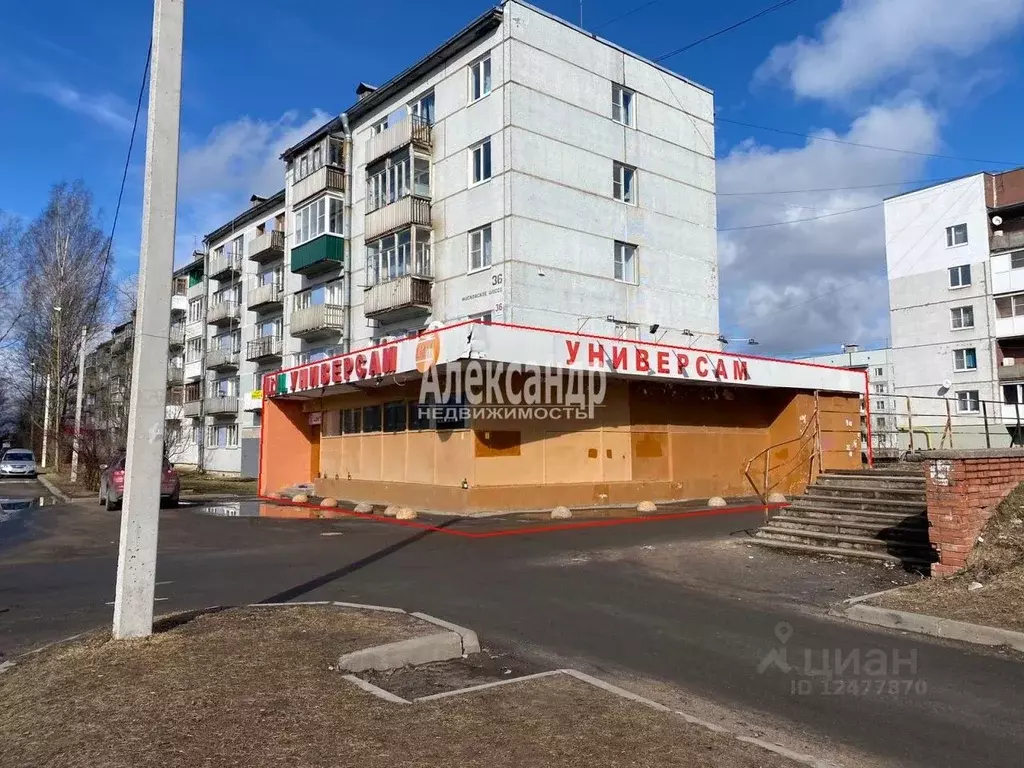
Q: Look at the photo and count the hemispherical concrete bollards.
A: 10